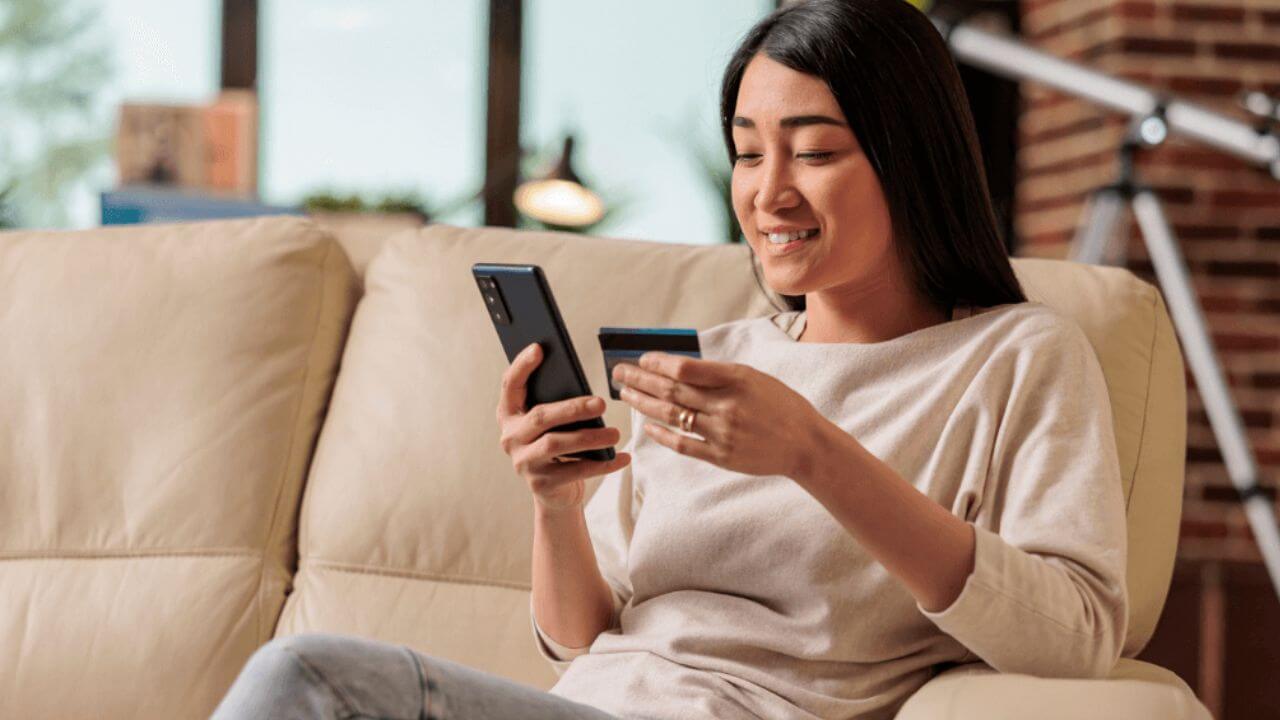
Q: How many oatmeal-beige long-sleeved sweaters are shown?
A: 1